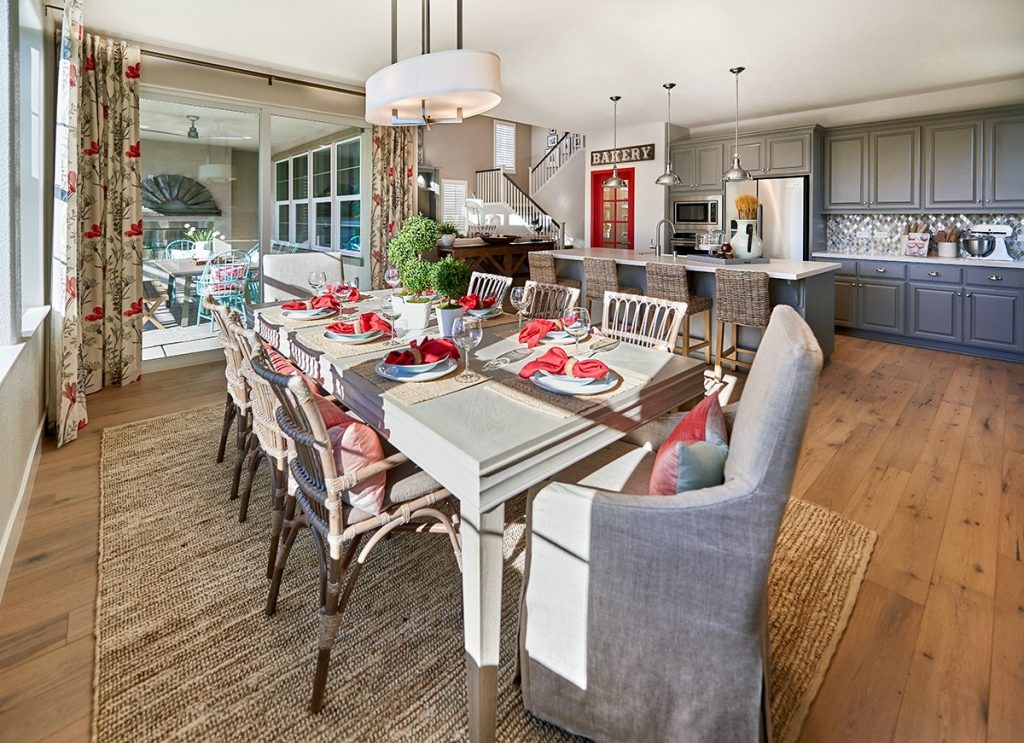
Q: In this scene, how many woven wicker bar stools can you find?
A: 4